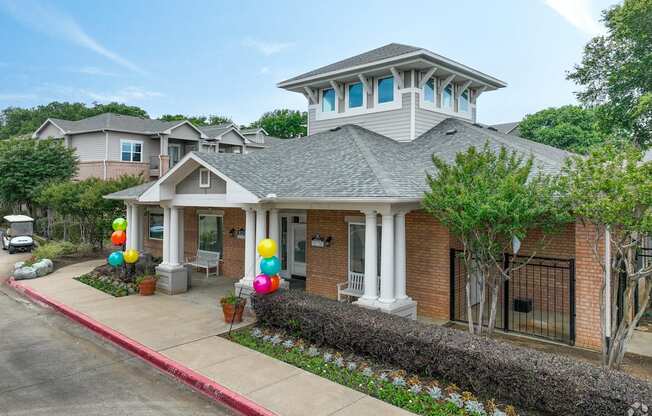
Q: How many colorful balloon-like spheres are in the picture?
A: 8